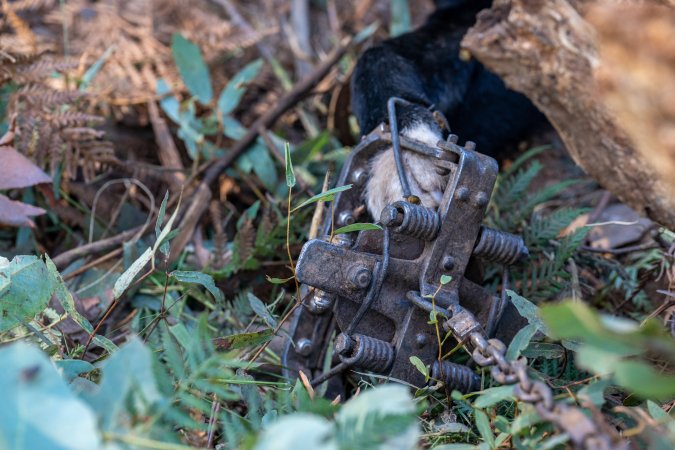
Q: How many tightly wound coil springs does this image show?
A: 4